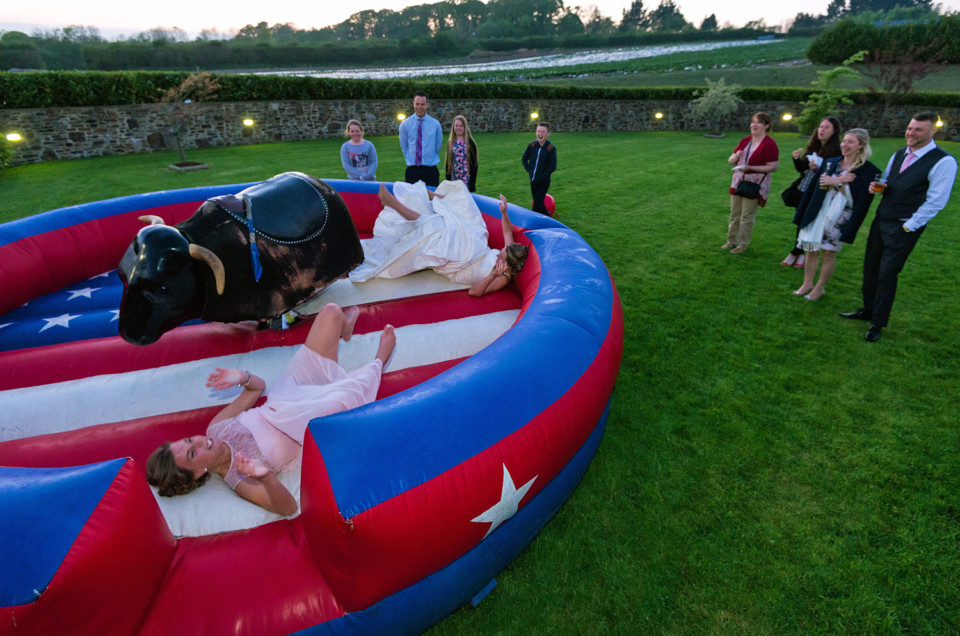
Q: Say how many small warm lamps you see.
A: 7